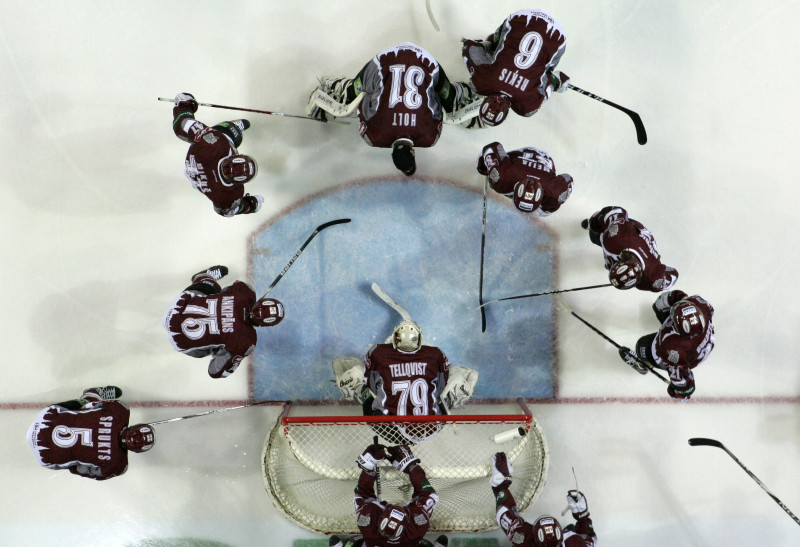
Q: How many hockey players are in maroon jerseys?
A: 11